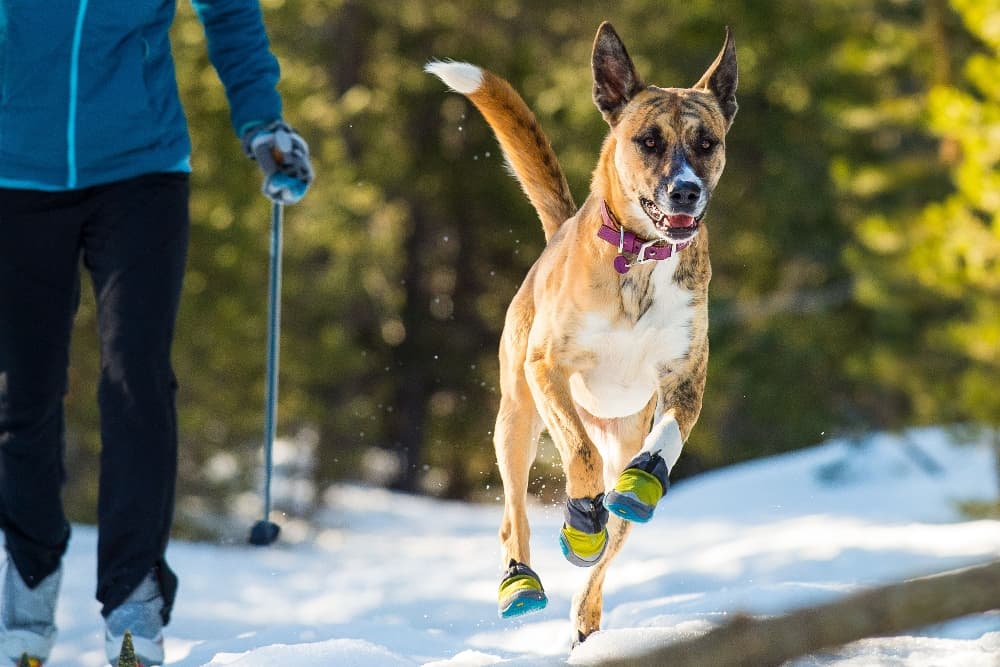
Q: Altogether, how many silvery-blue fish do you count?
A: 0